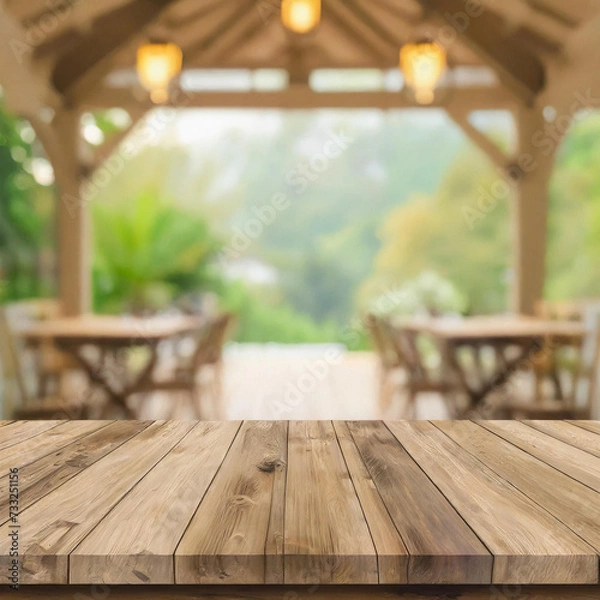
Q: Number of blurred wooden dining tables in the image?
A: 2